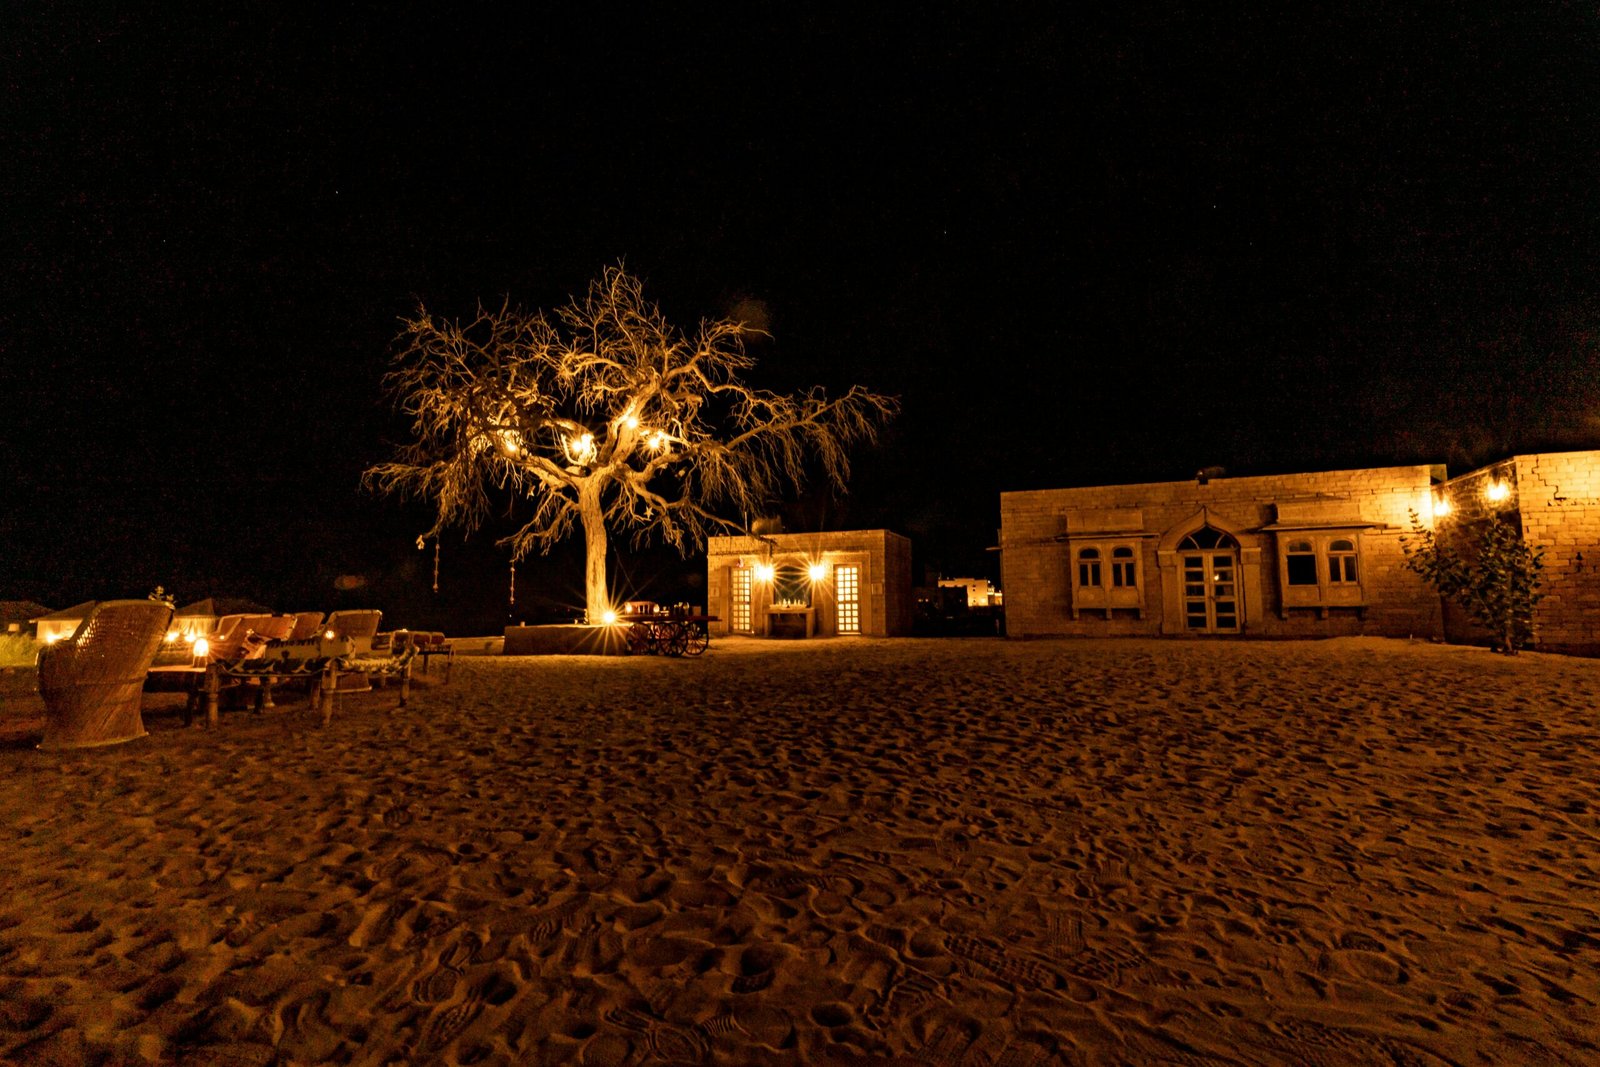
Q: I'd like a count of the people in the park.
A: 0